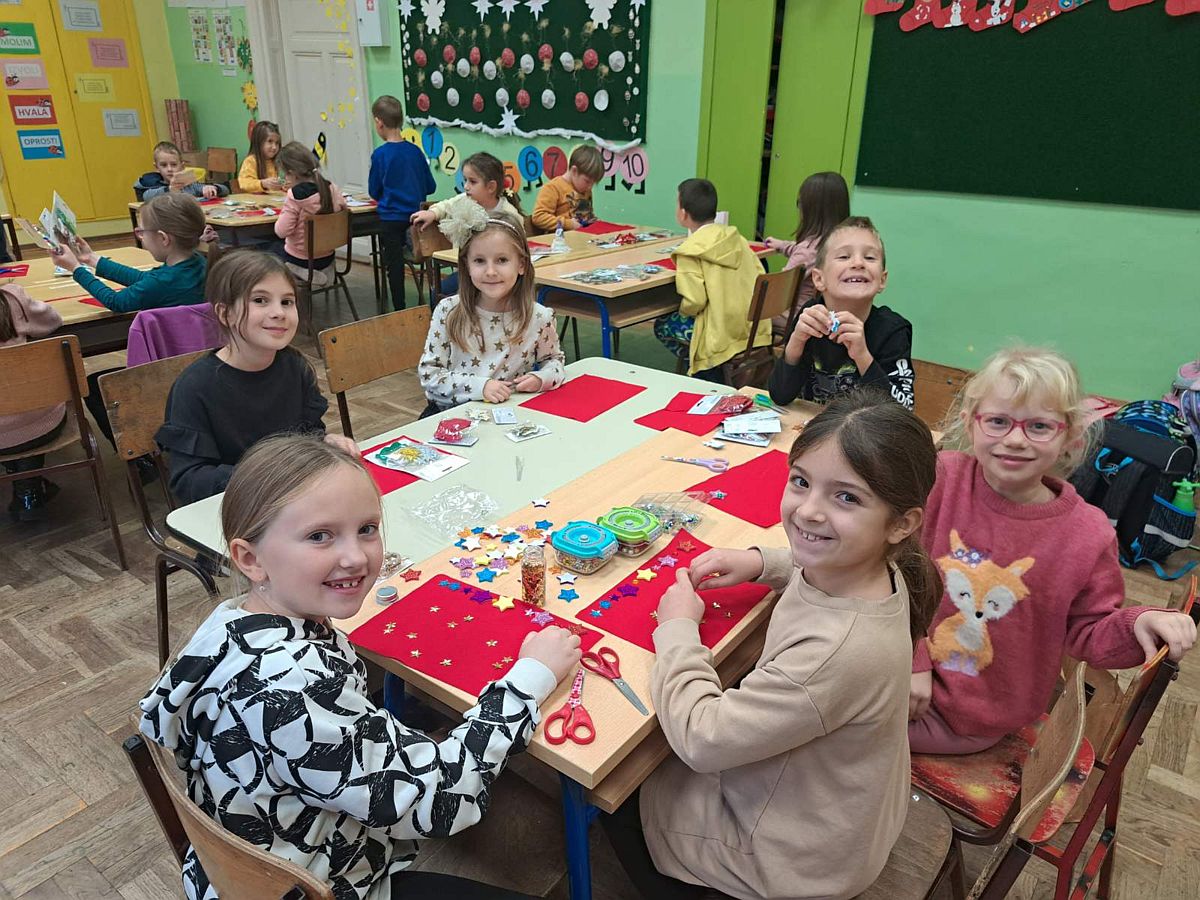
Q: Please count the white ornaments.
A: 10